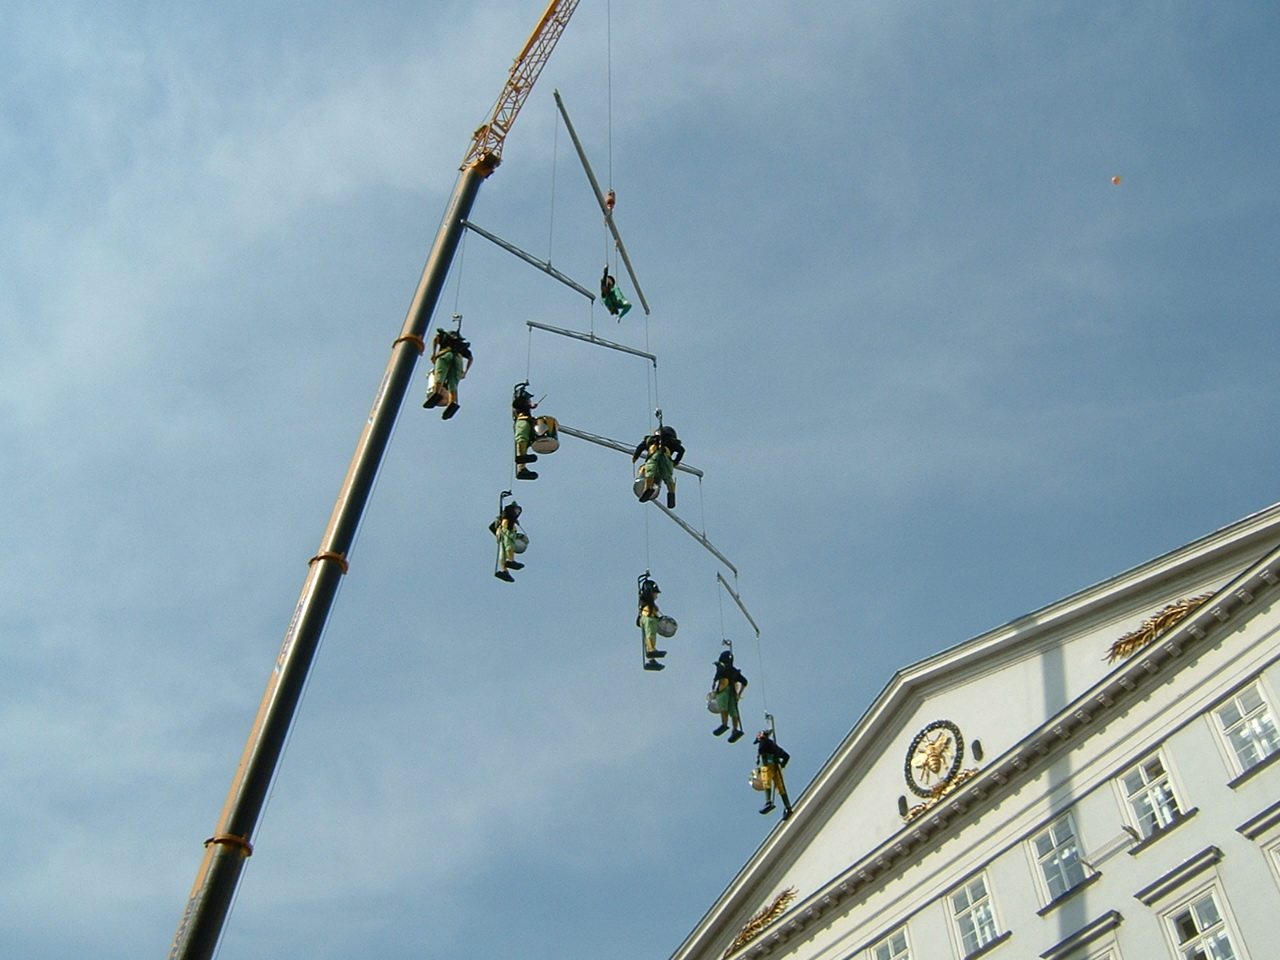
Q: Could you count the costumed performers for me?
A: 8